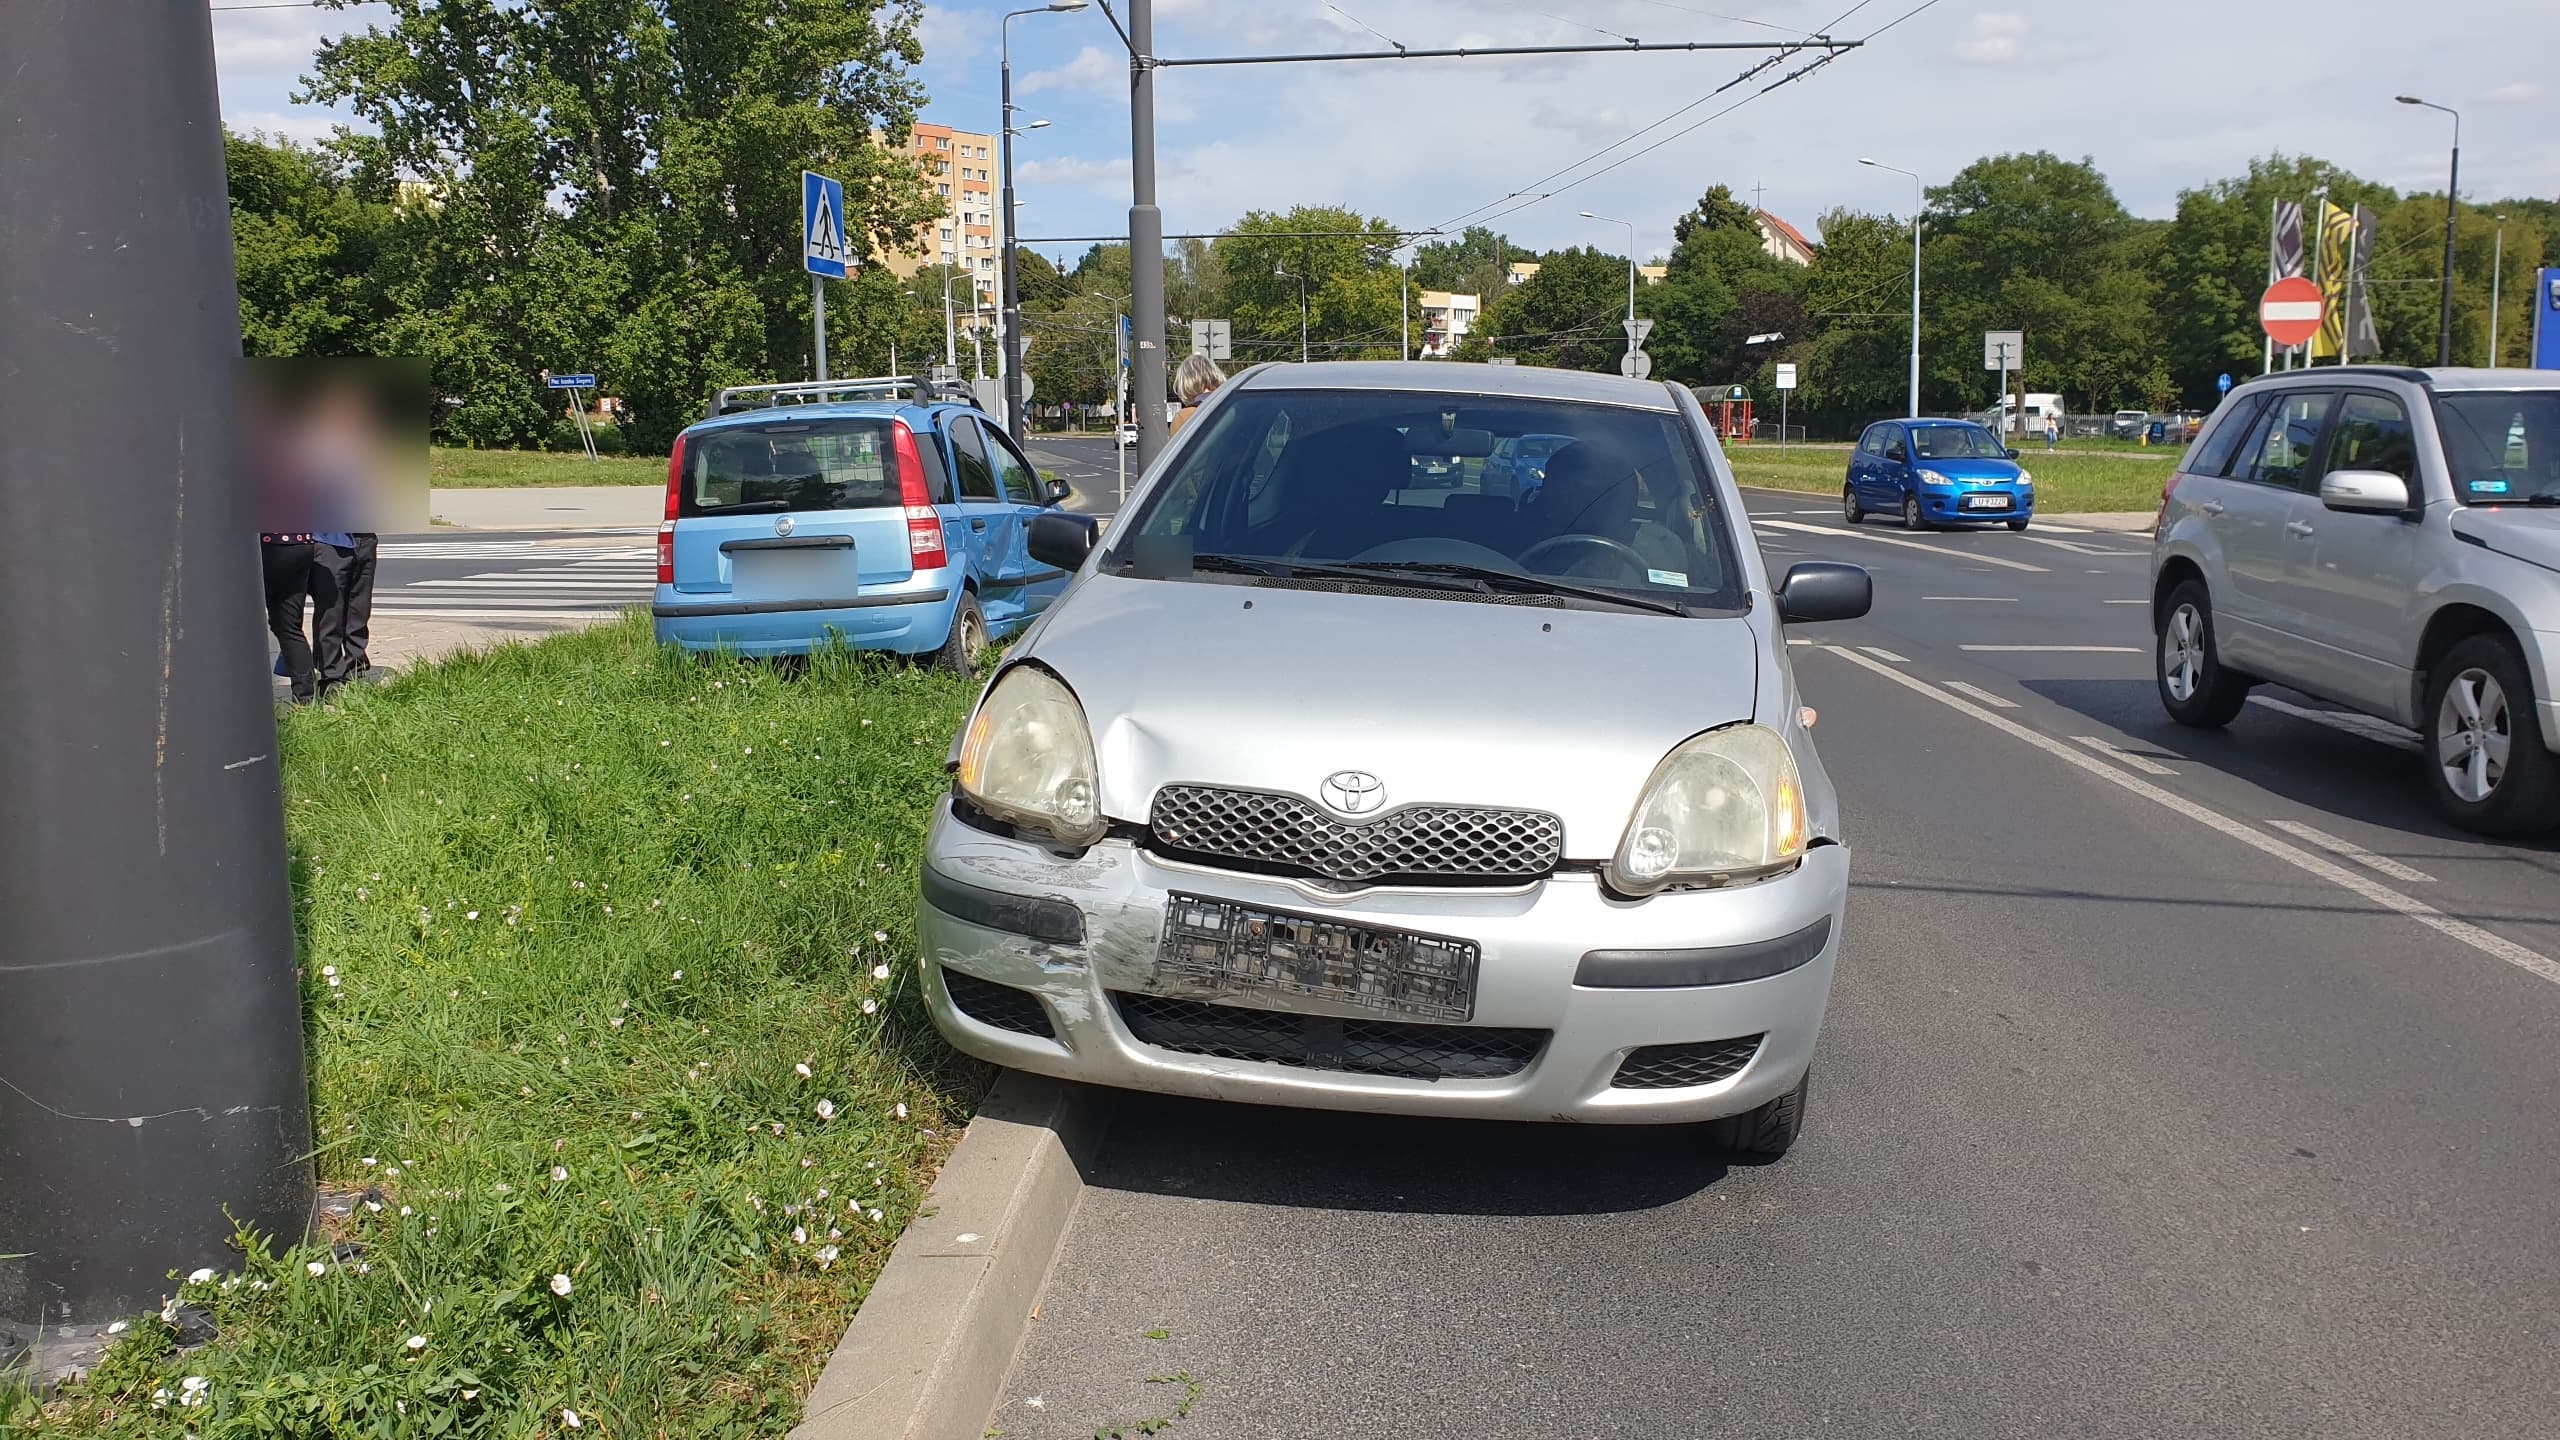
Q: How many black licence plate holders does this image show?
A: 1